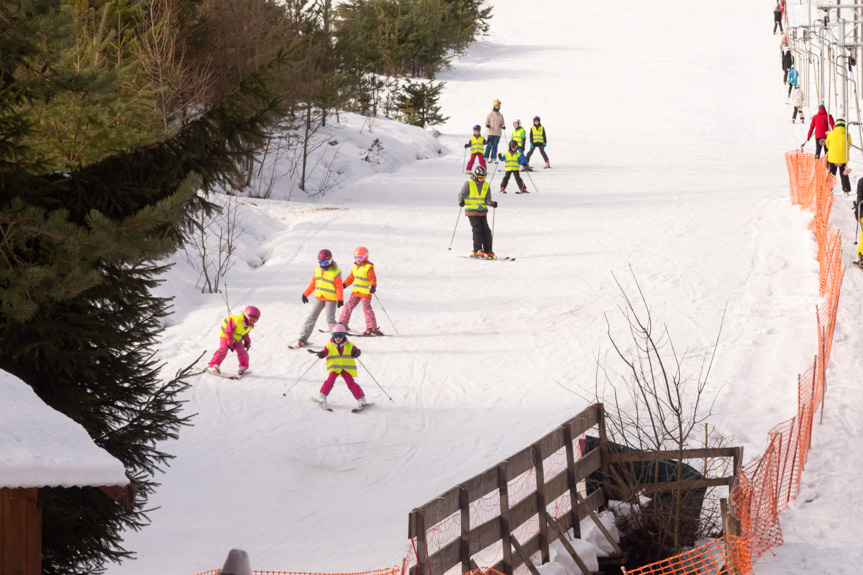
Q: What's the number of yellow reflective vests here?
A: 9